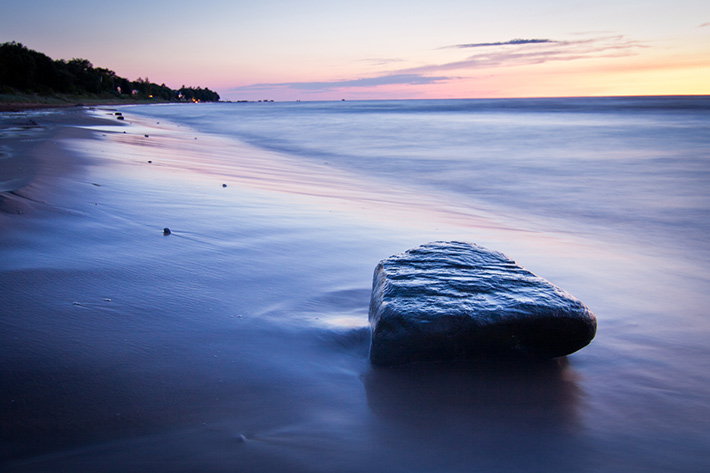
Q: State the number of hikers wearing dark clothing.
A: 0